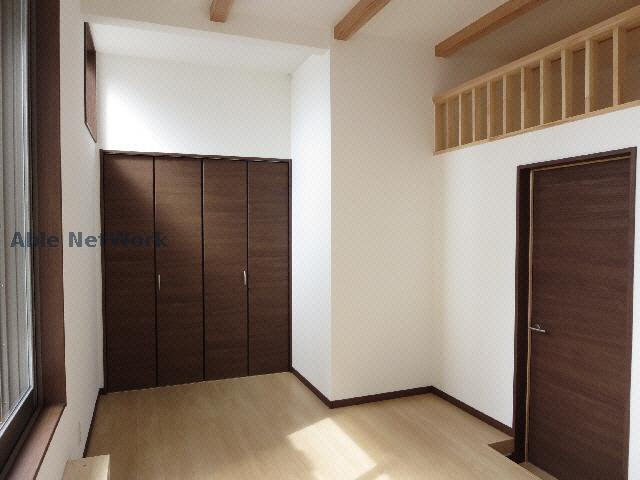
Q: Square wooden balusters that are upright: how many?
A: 11